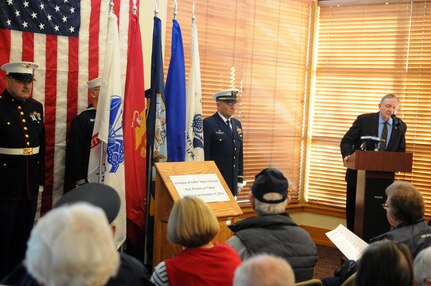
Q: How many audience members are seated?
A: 8